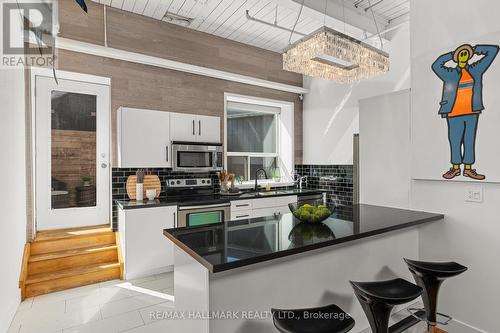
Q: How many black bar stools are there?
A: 3